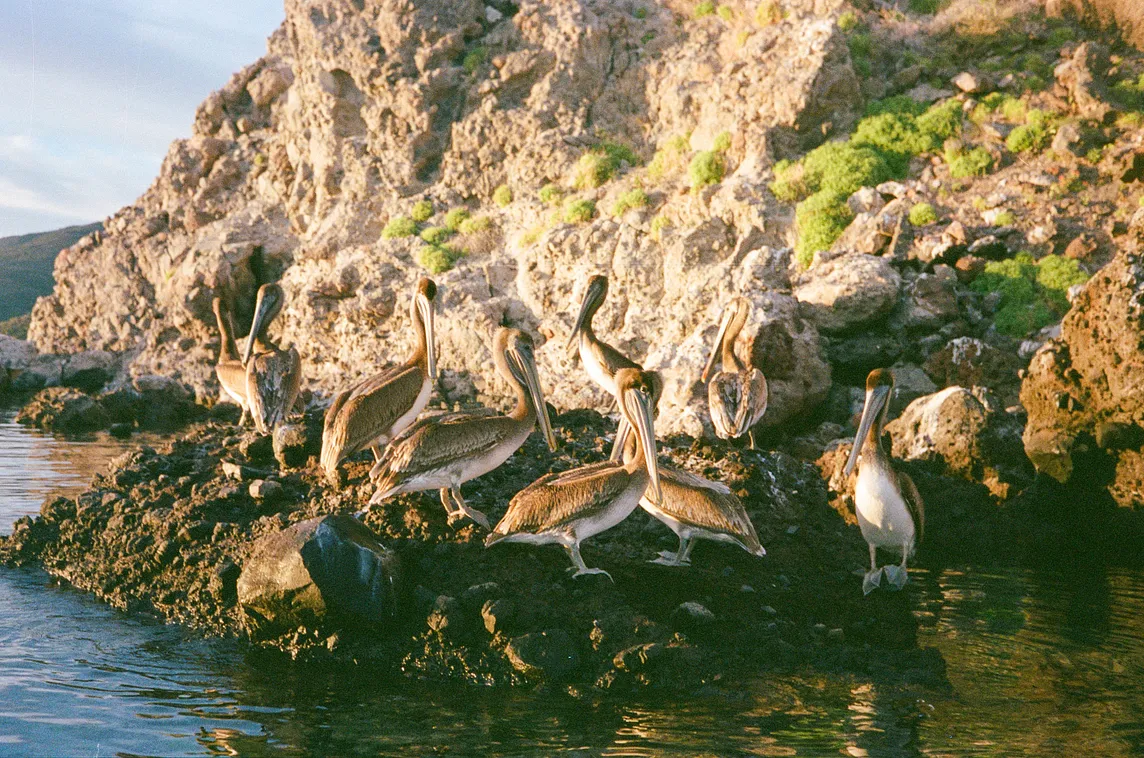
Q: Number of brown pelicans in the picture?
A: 9